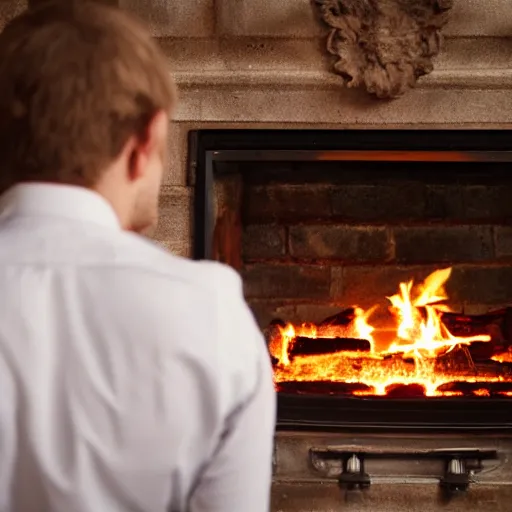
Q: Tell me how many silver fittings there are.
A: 2